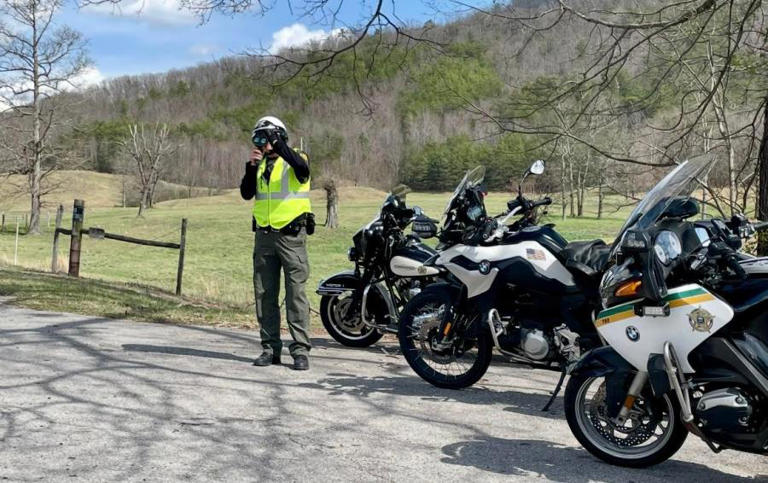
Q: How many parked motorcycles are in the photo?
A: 3